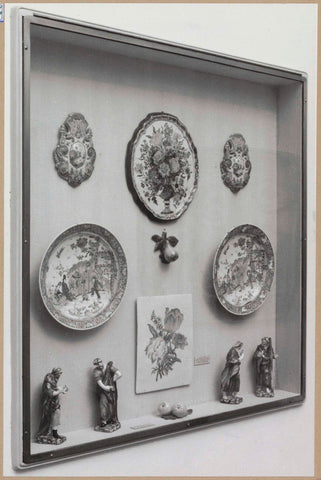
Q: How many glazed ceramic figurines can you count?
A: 4